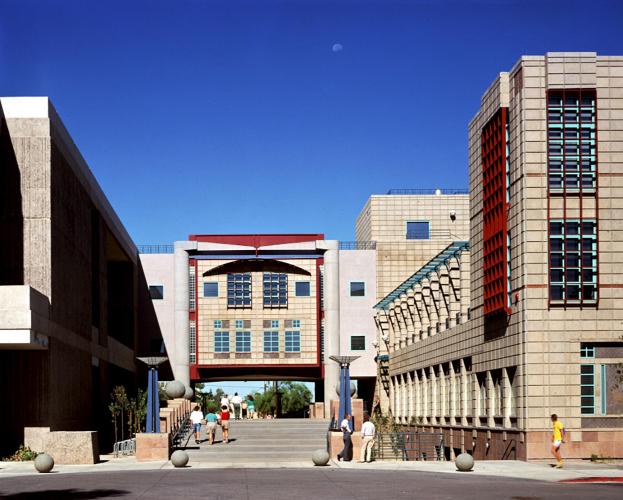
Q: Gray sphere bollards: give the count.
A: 4